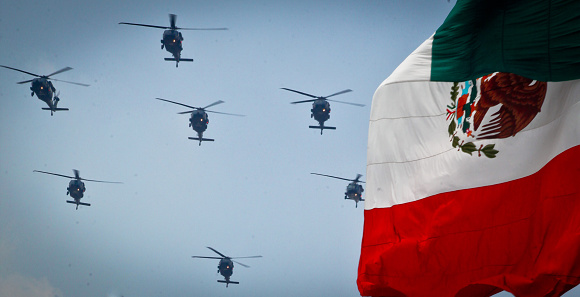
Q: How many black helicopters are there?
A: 7